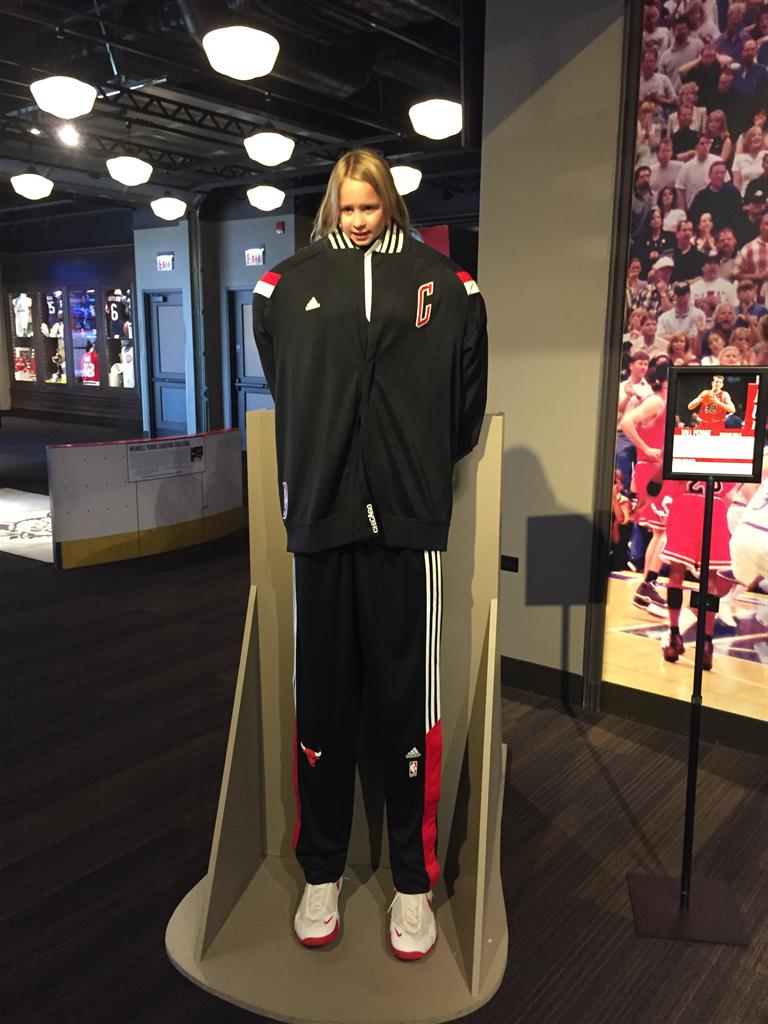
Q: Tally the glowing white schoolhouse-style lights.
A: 9